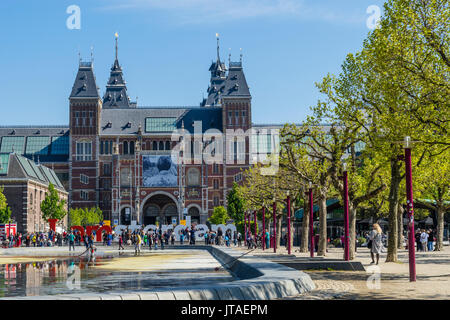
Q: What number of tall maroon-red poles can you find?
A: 9